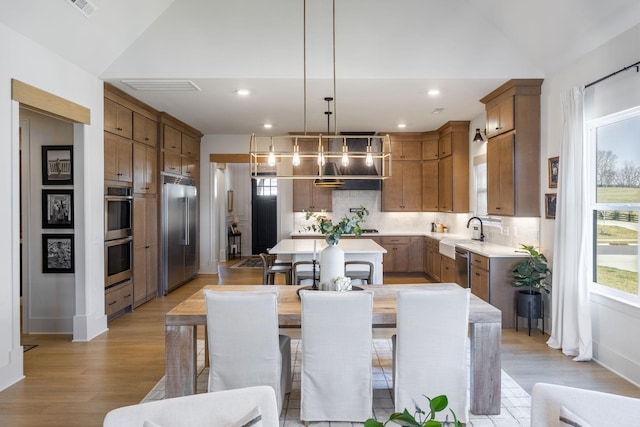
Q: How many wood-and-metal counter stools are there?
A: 4